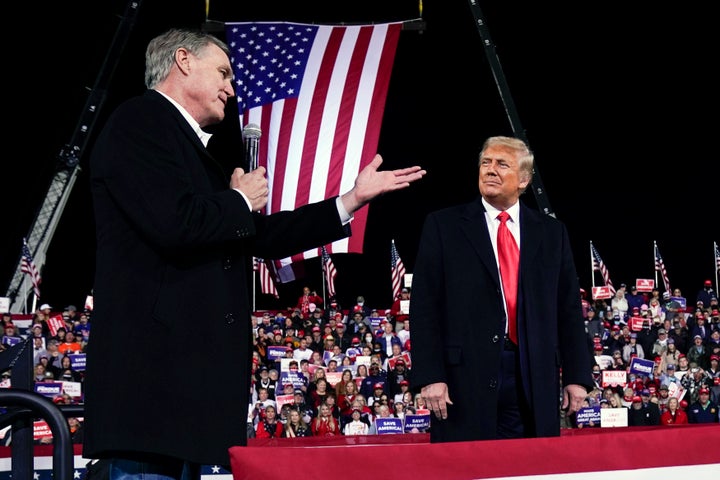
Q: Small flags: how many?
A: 7